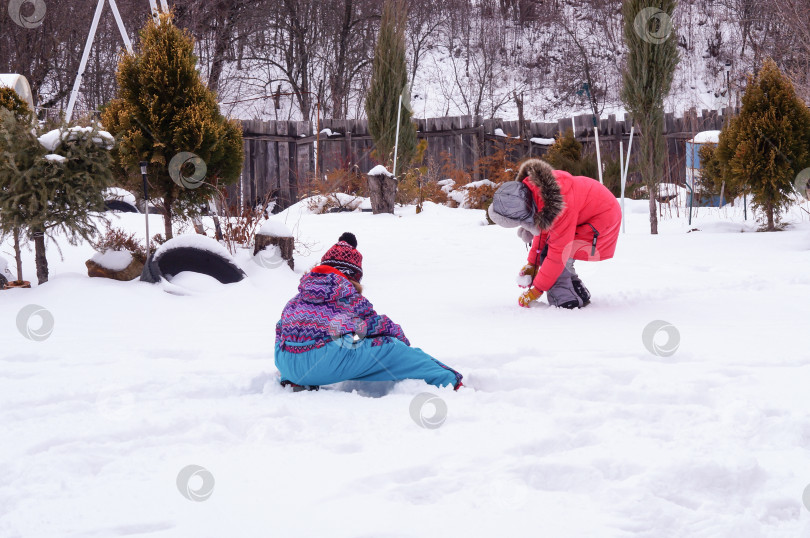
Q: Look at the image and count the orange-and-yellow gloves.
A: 2